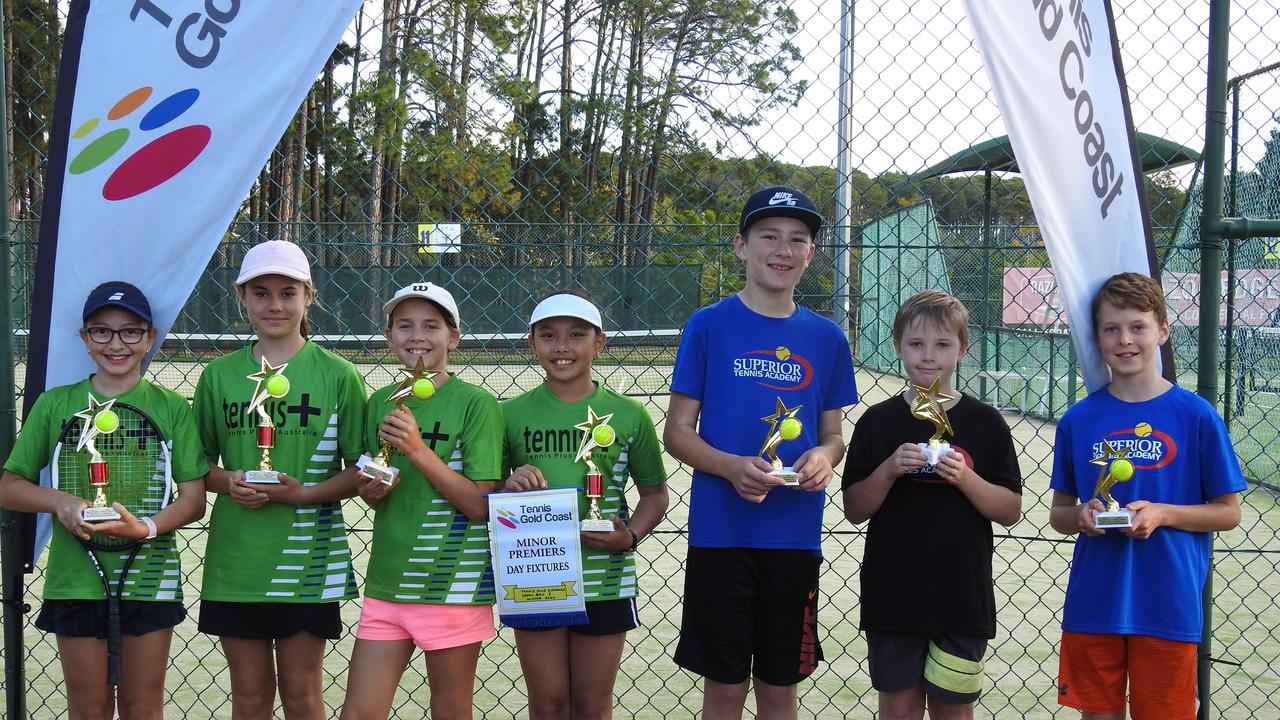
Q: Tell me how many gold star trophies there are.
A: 7